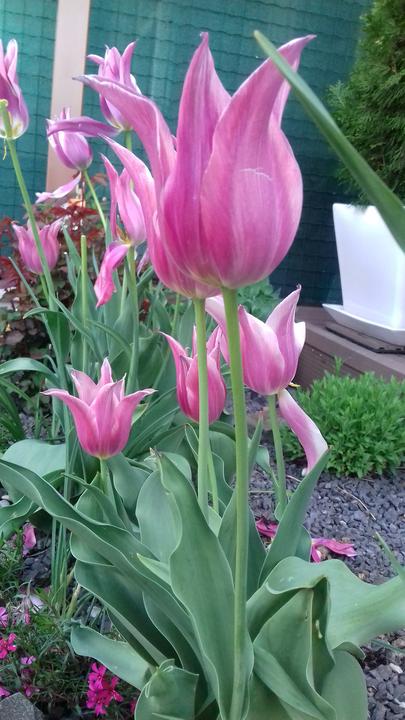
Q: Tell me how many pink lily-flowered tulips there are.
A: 10